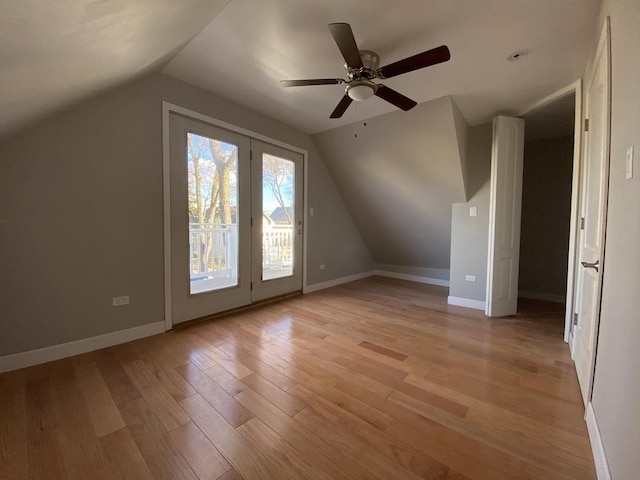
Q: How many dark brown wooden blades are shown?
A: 5